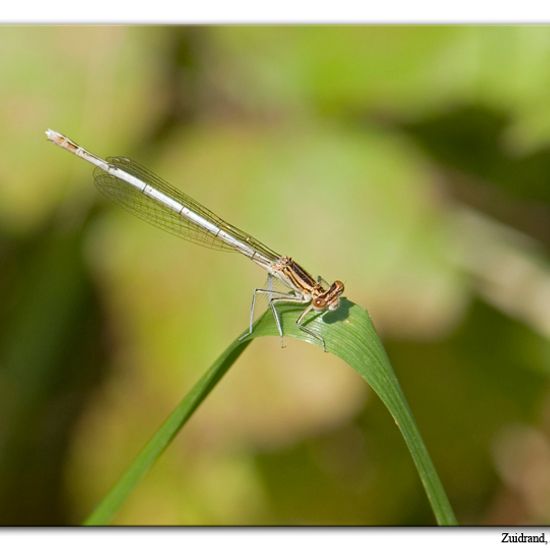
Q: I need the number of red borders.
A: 0